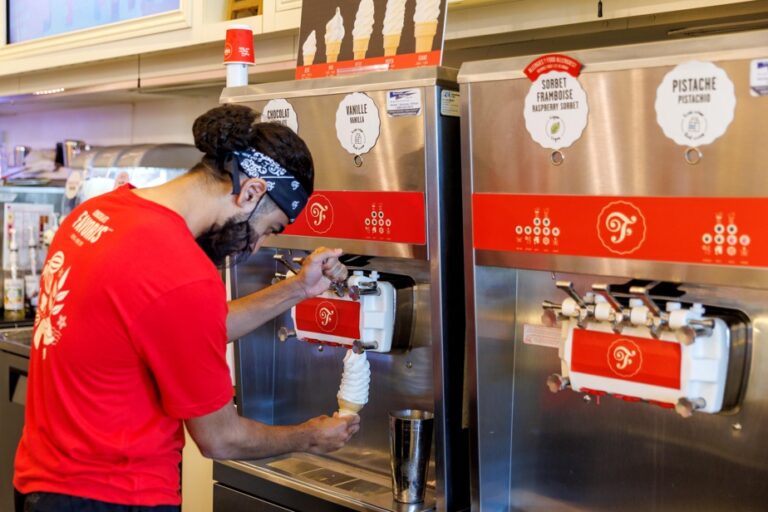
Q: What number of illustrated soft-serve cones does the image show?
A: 5